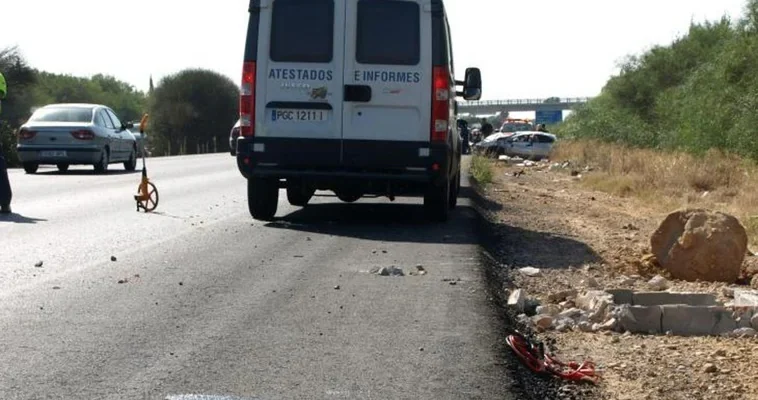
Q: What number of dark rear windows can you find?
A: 2